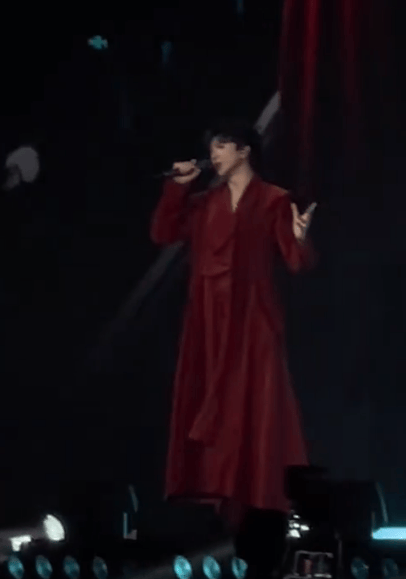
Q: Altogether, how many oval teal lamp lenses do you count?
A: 9